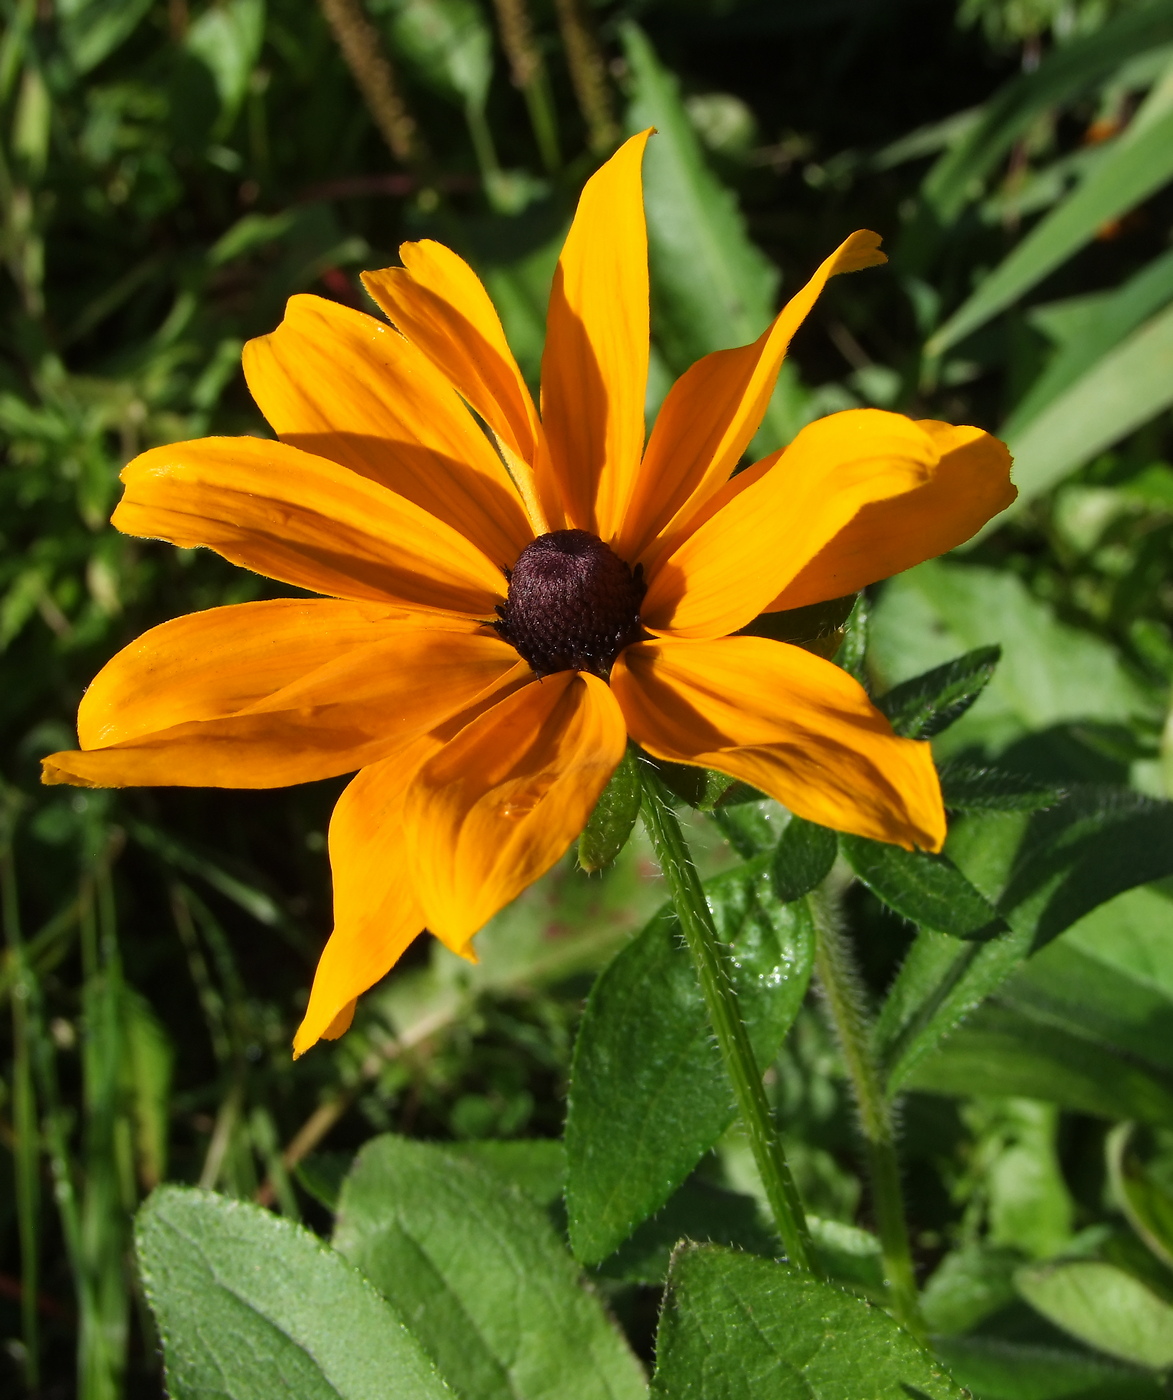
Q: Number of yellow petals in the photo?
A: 12